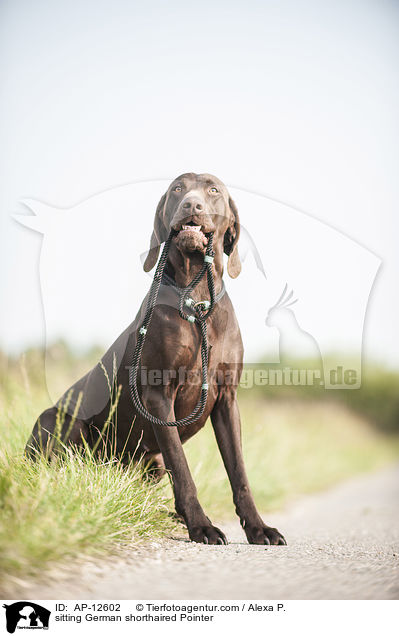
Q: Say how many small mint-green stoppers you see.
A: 6